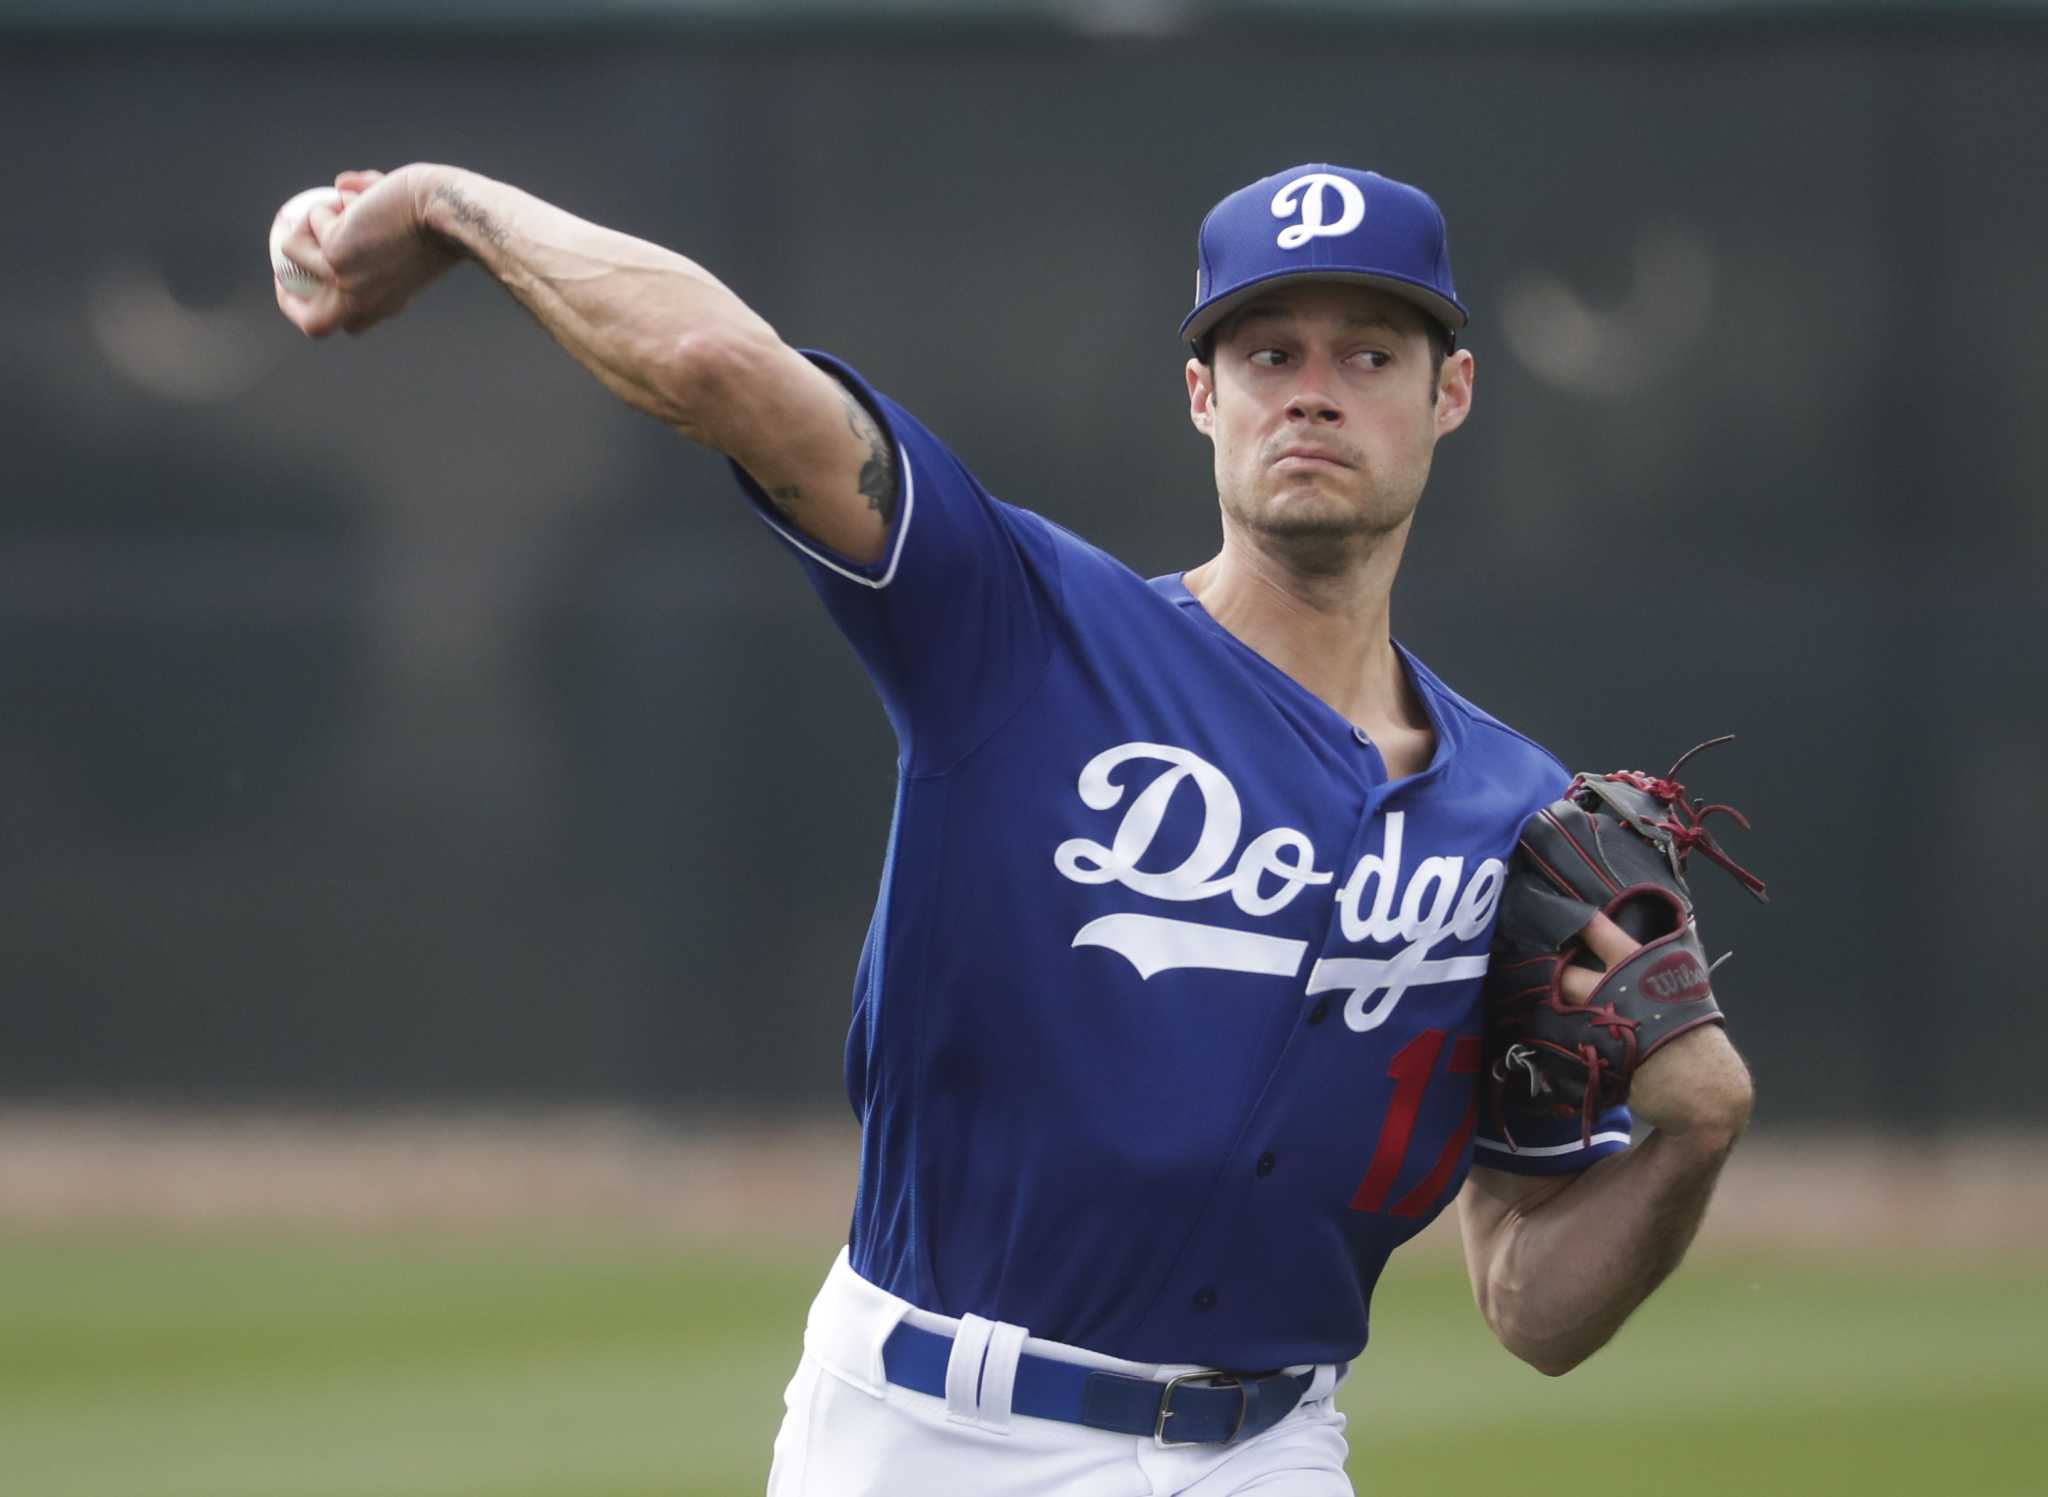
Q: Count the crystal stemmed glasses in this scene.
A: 0